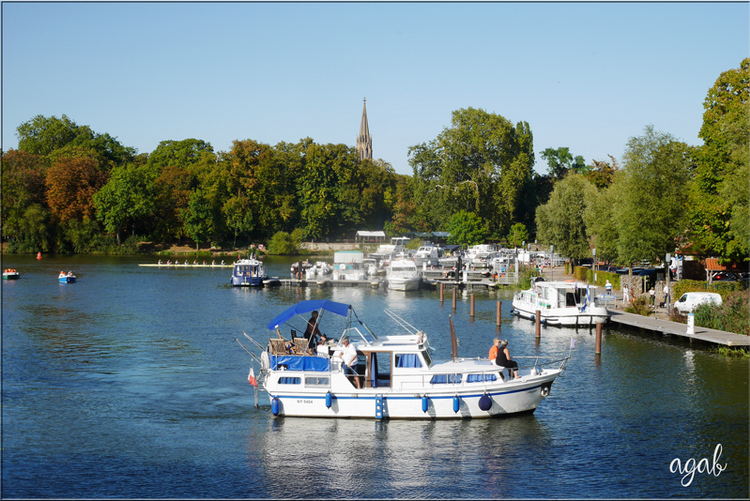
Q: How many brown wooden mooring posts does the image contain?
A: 6